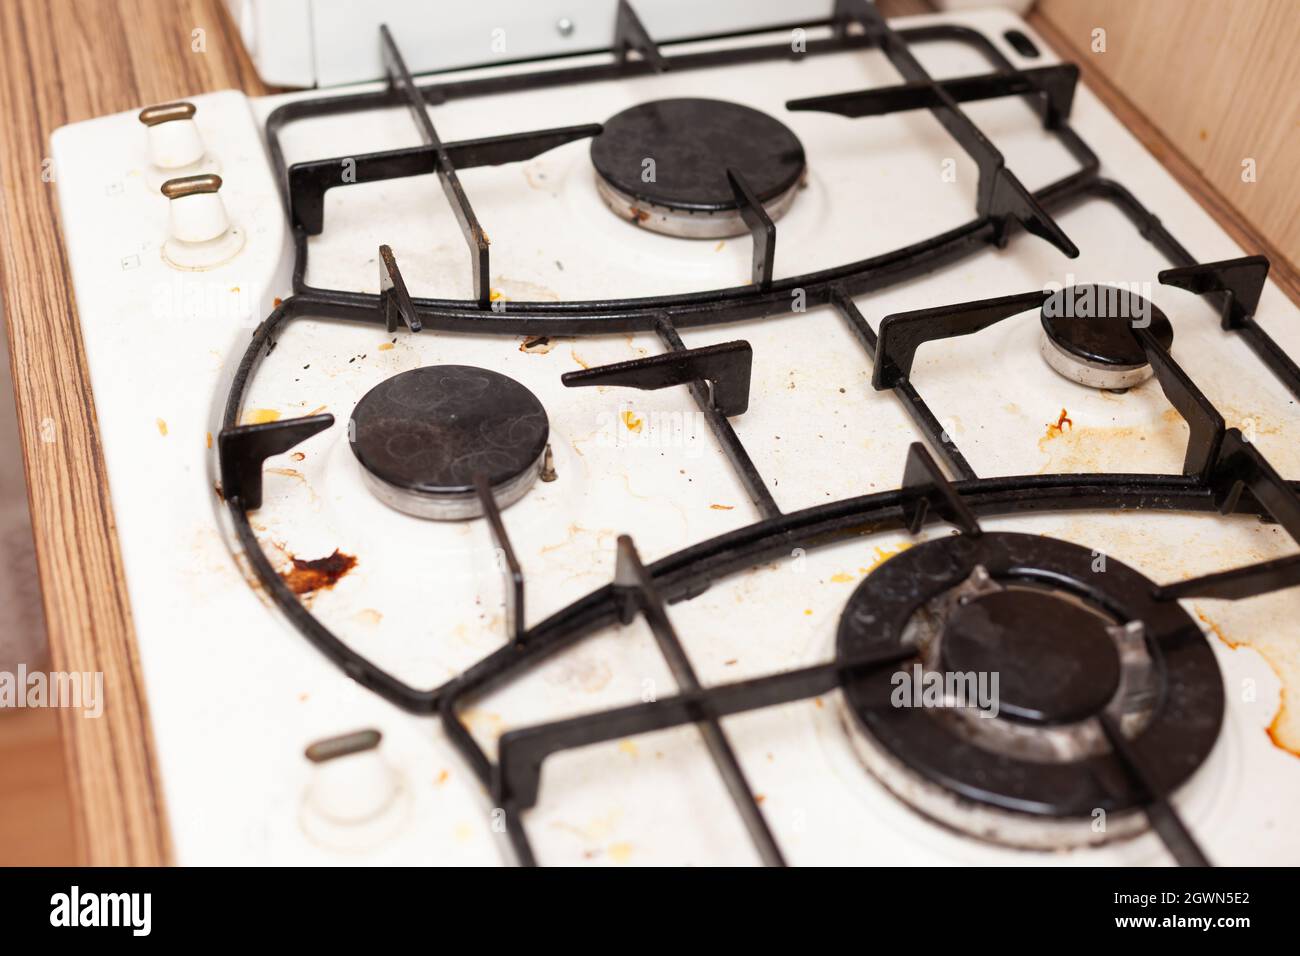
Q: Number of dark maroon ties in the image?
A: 0